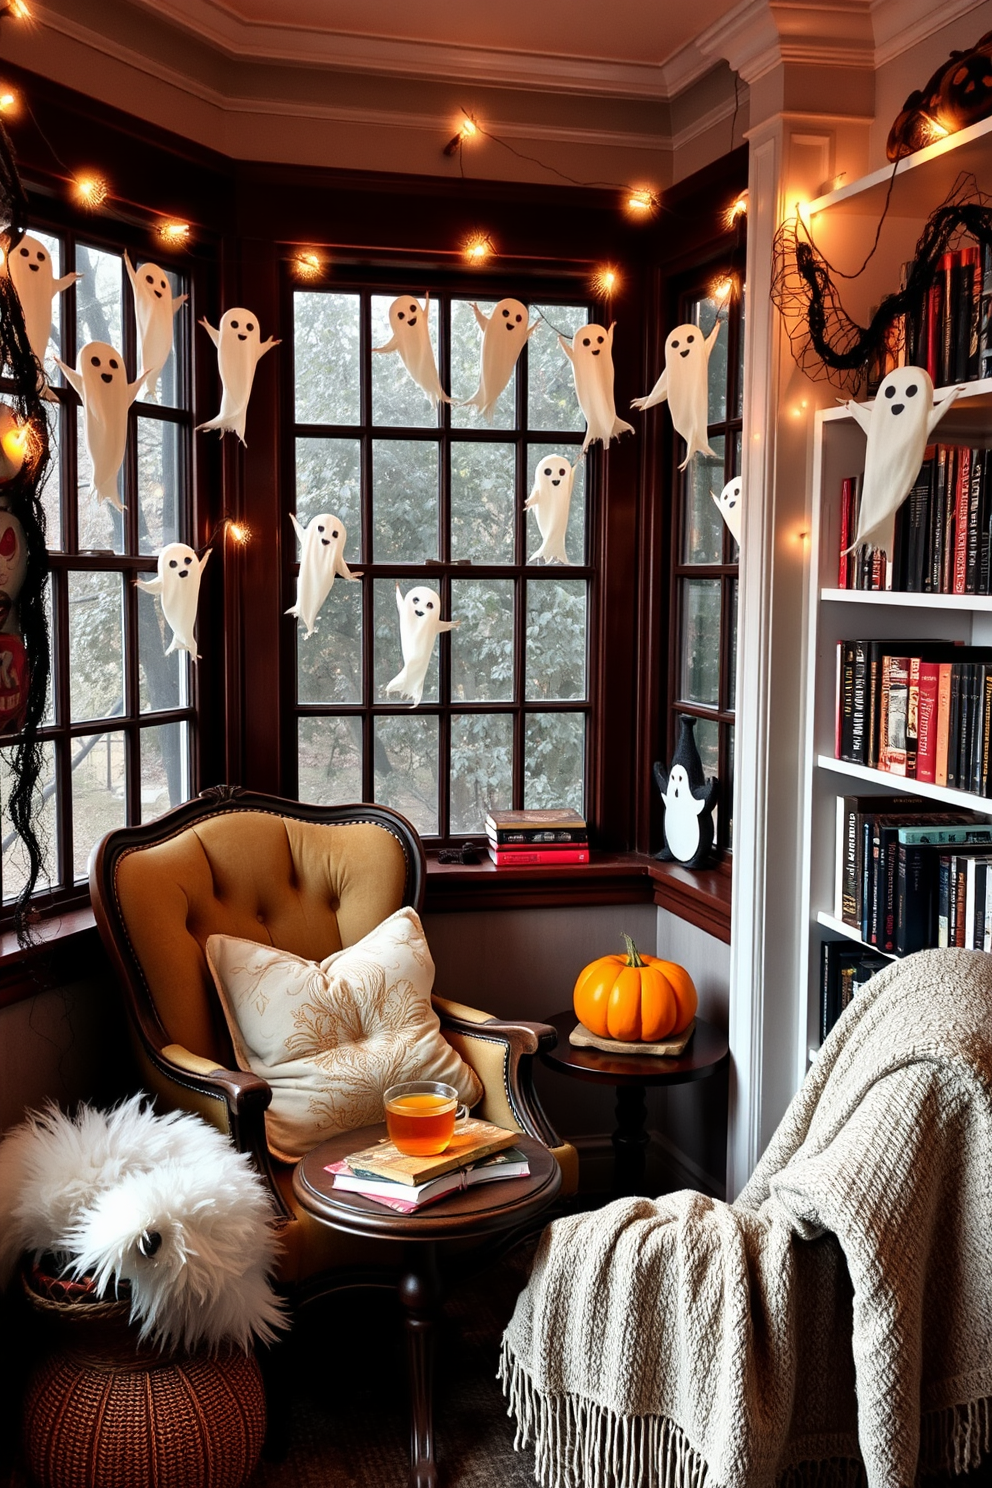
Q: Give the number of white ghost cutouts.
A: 14